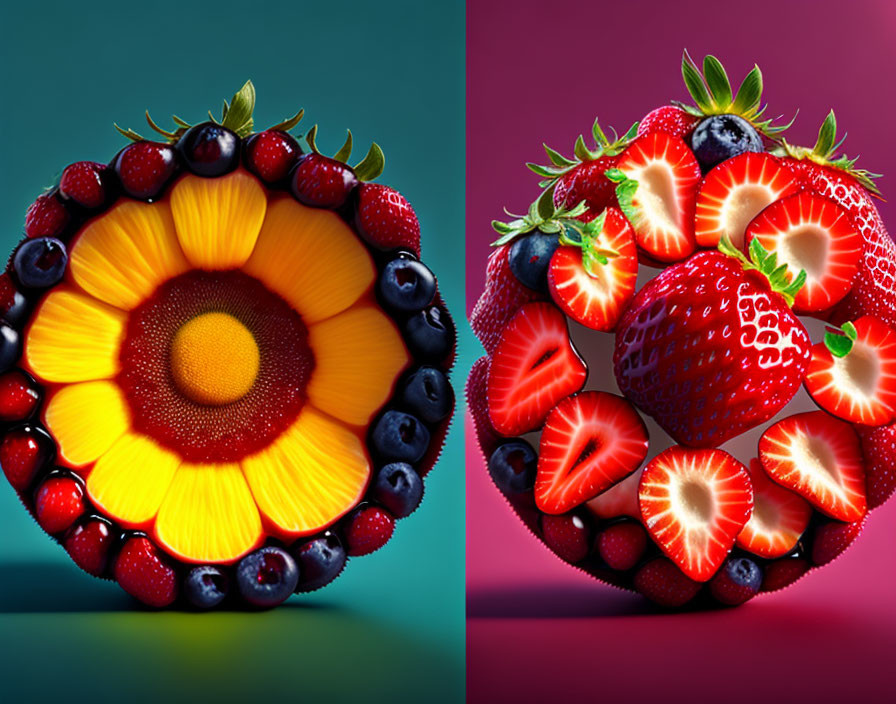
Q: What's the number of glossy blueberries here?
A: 15